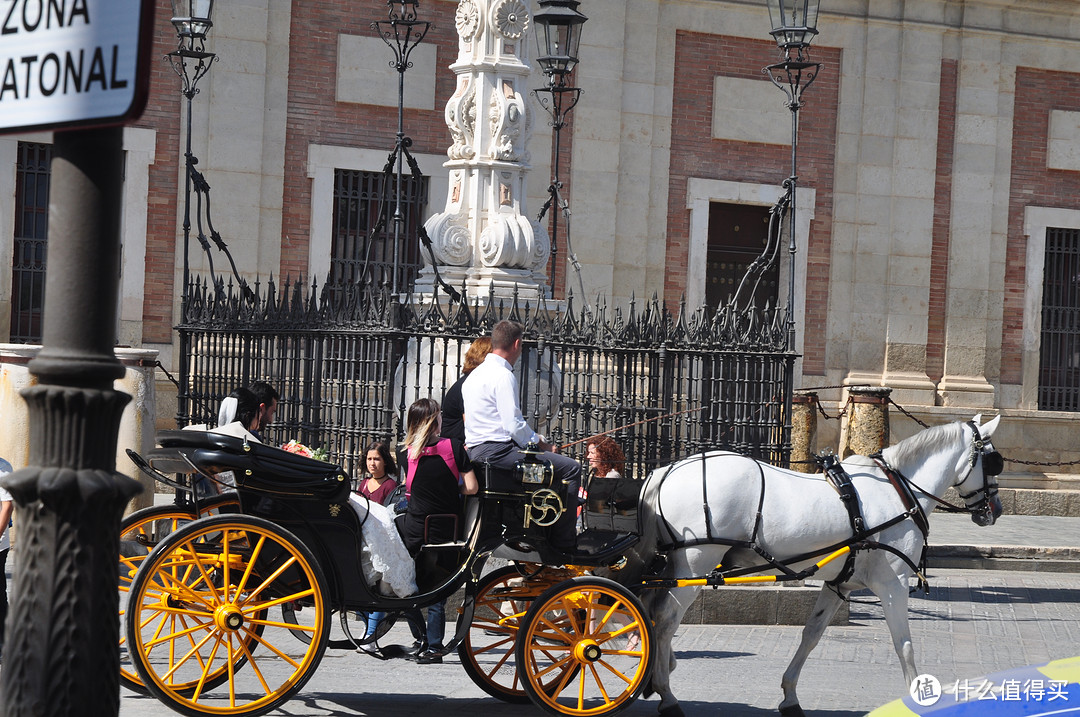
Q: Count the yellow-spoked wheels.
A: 4